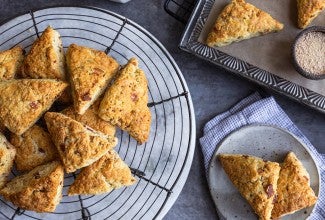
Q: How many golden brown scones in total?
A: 15